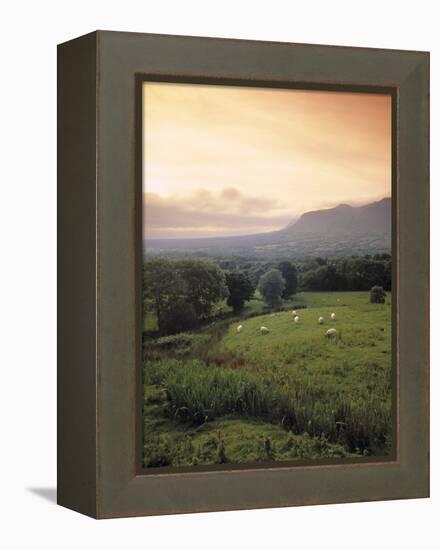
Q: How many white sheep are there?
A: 7